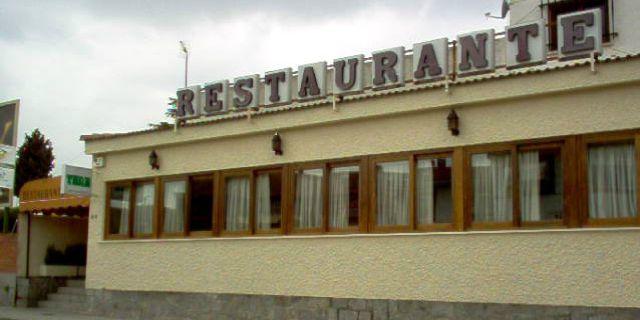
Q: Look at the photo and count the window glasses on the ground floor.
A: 13